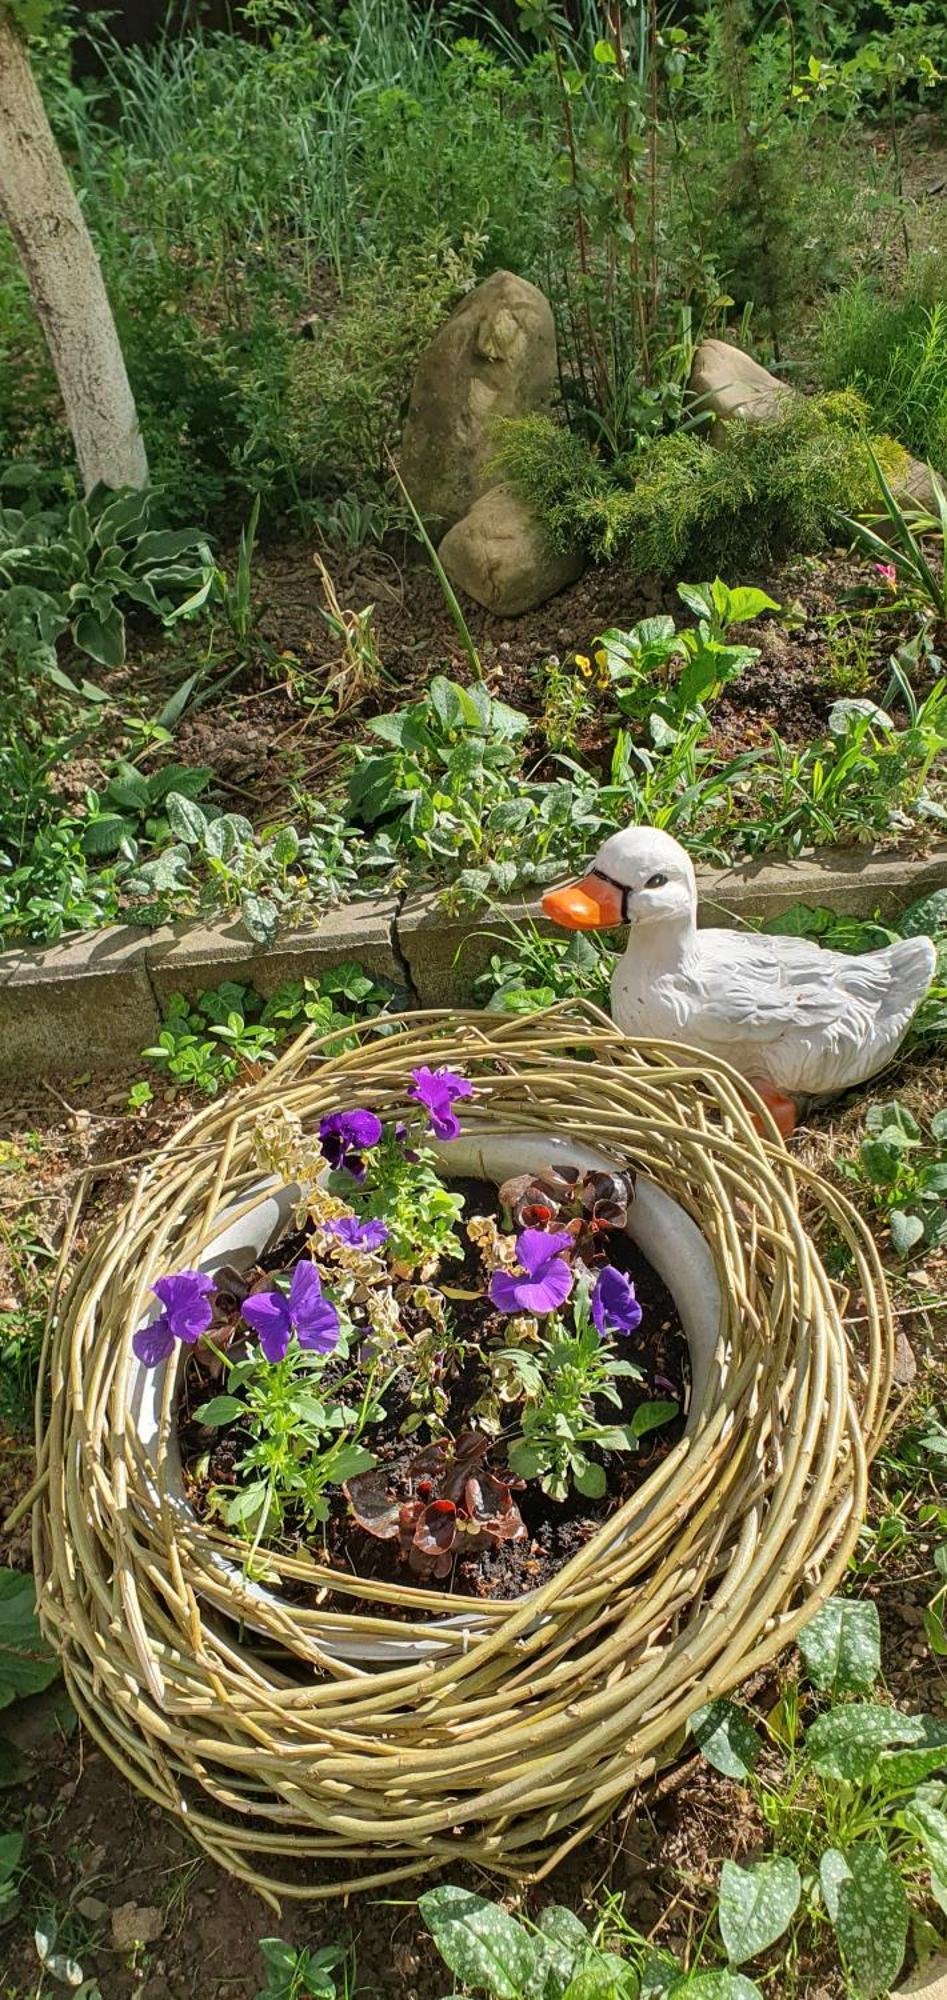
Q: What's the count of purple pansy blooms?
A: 7